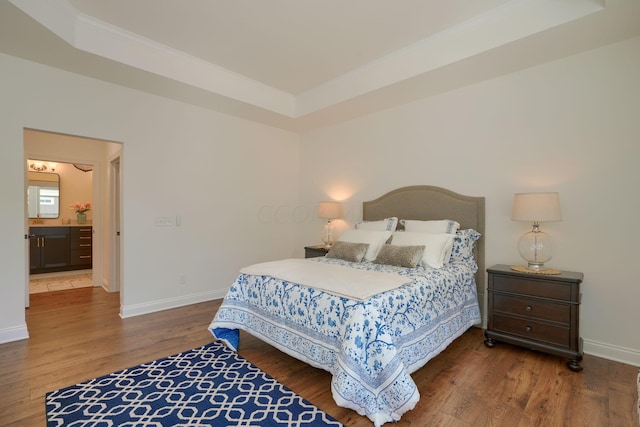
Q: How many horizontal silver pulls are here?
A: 4